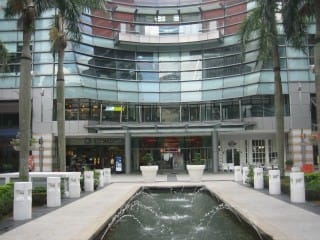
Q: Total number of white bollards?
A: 11